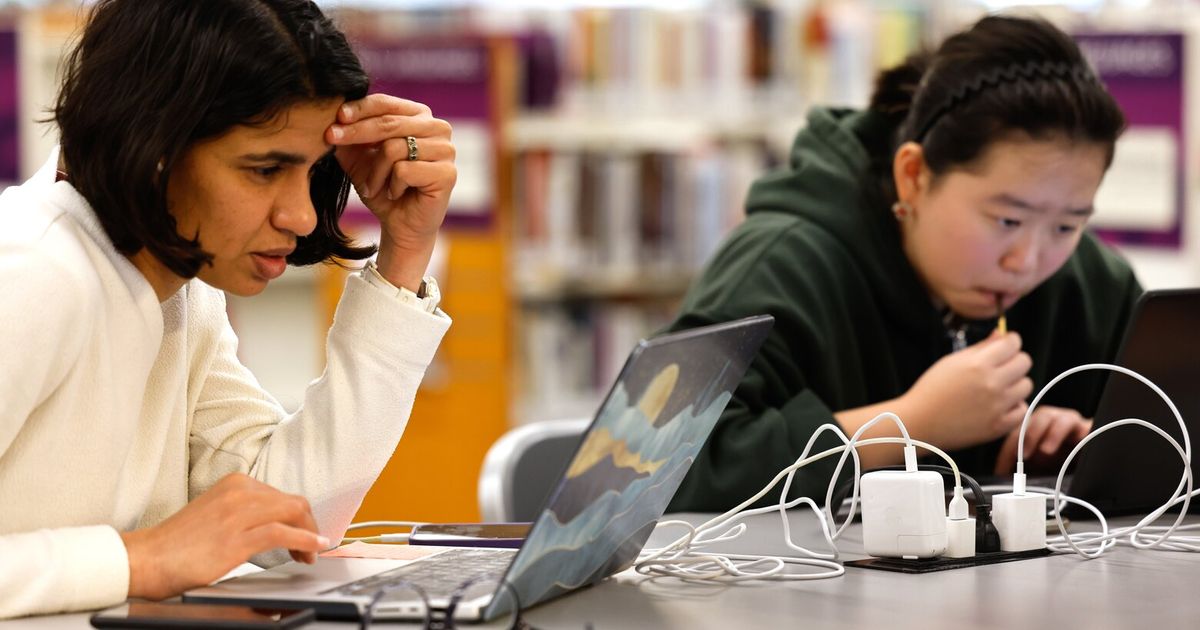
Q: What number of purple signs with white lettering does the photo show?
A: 2